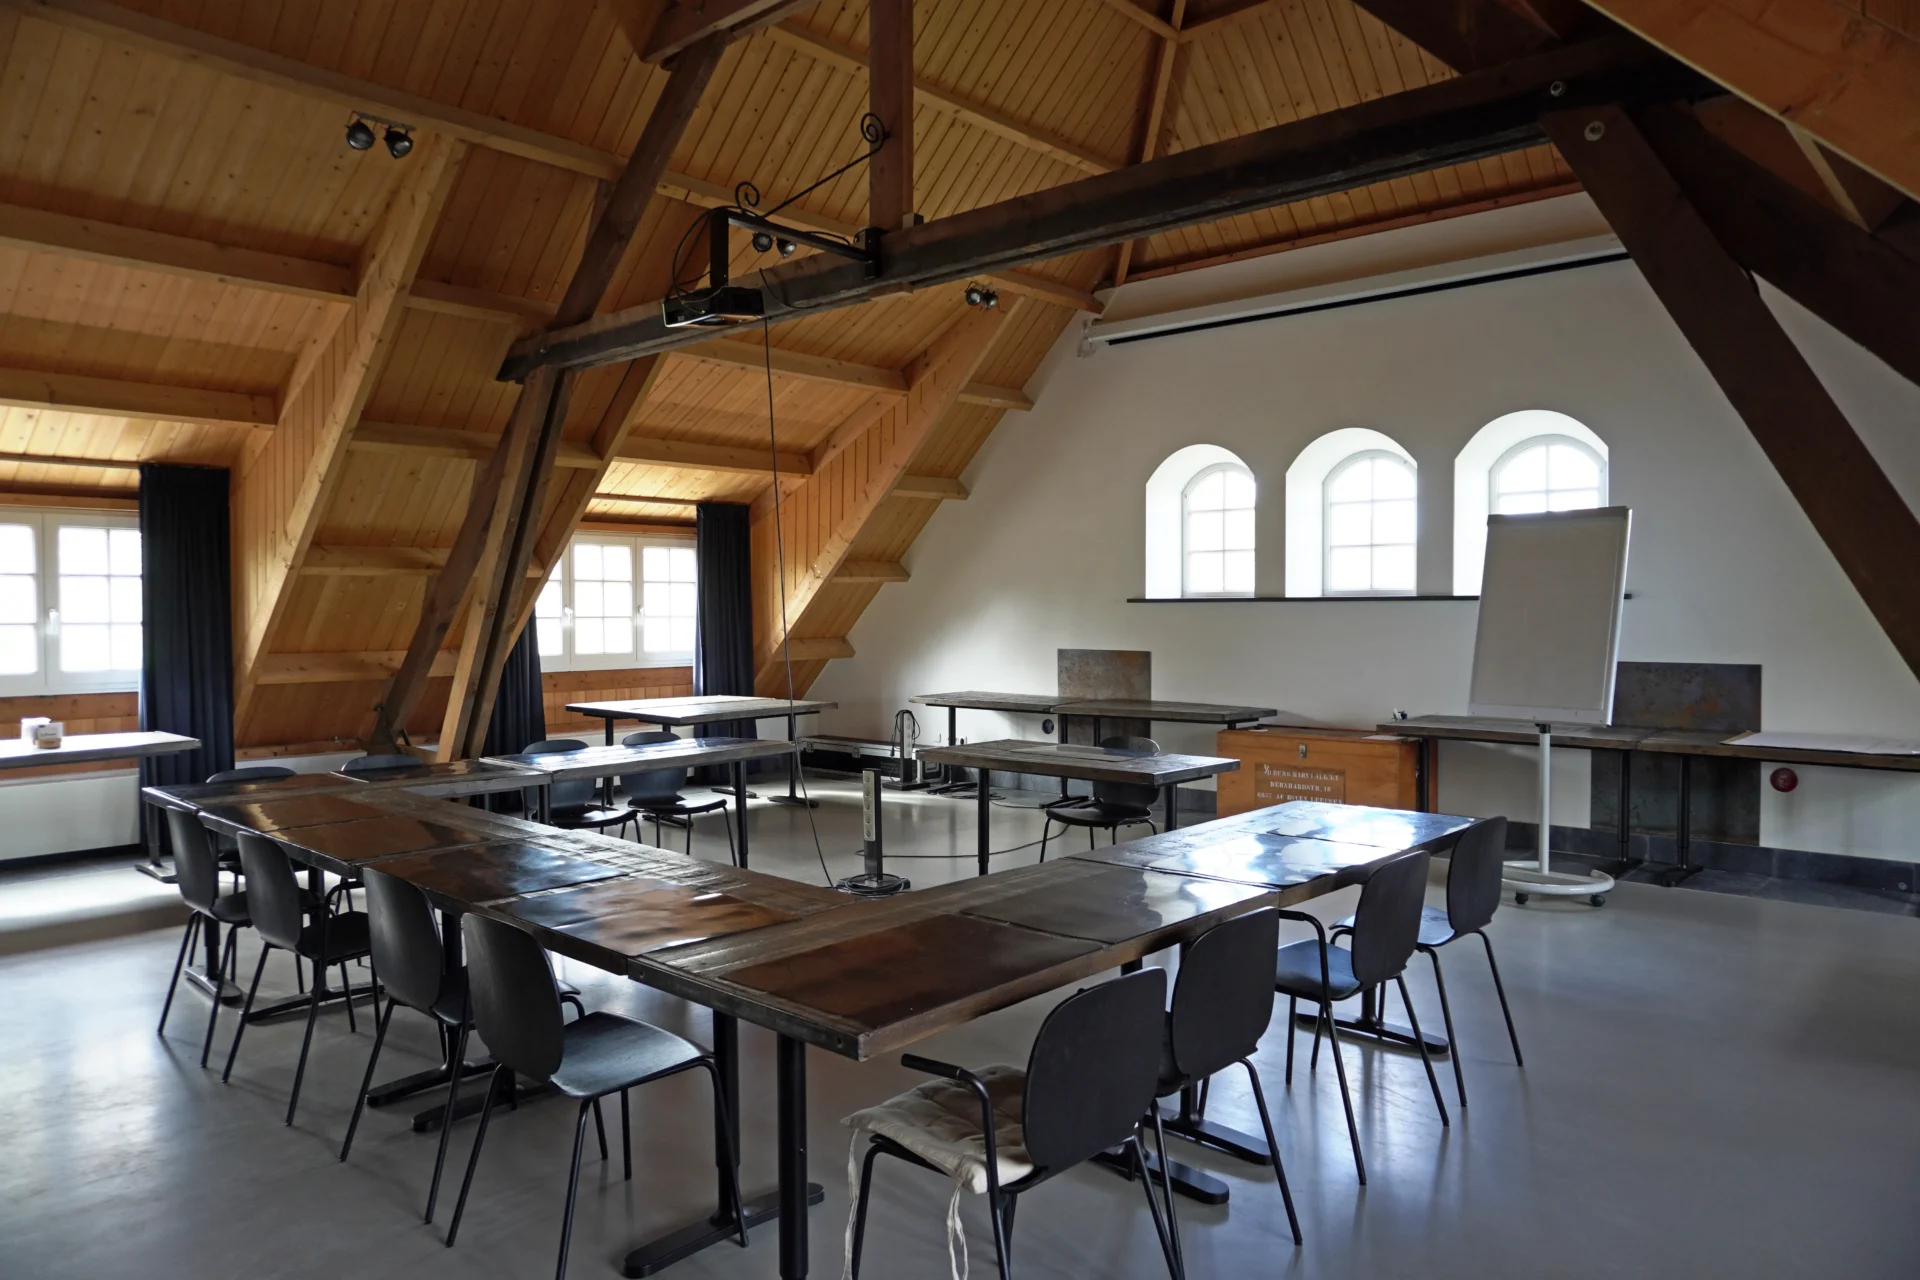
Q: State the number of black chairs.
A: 13